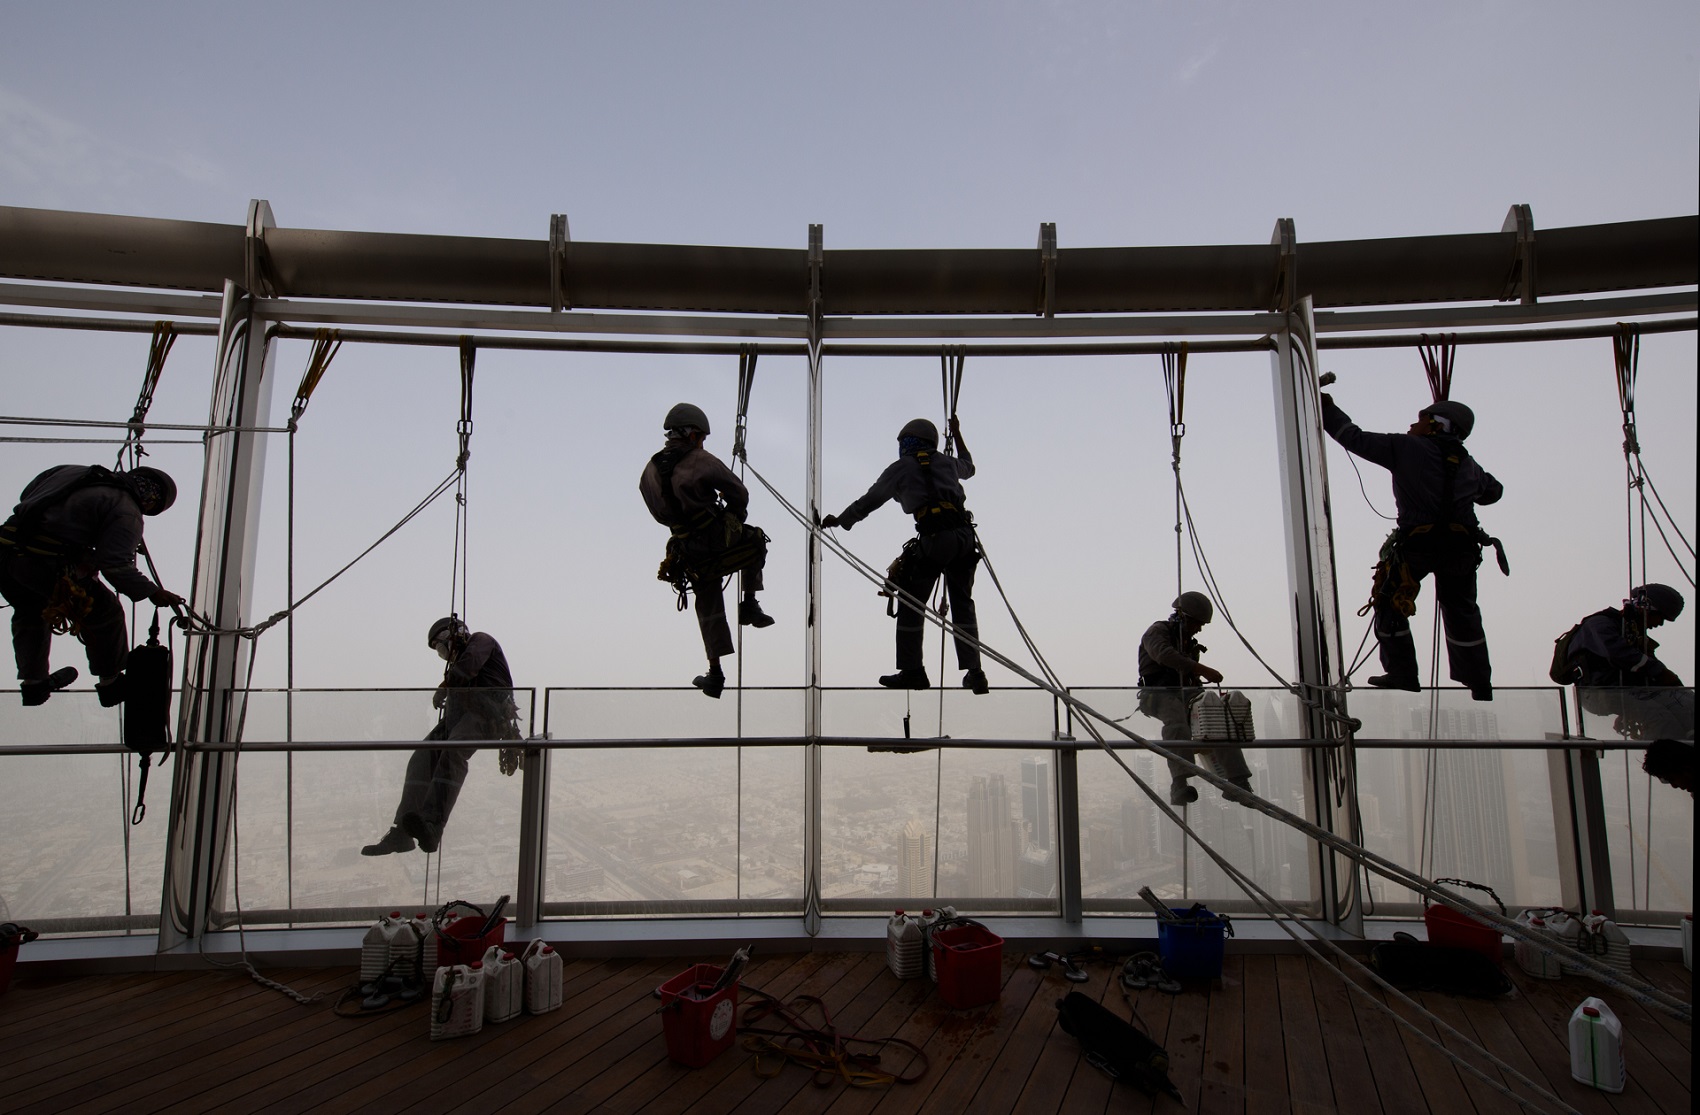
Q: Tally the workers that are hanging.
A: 7